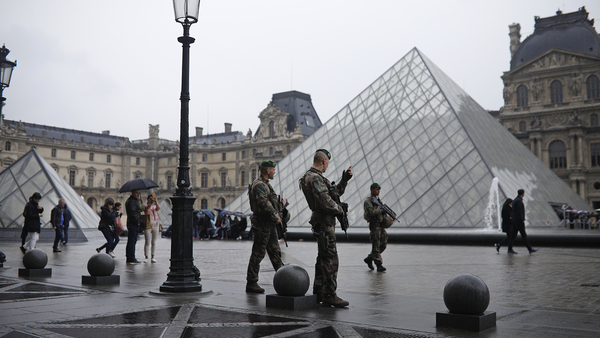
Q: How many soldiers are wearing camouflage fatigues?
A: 3